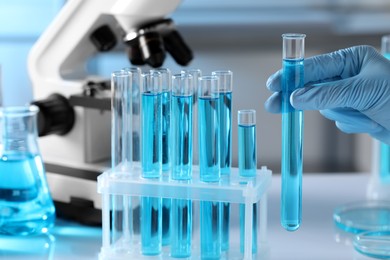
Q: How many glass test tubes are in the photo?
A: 10